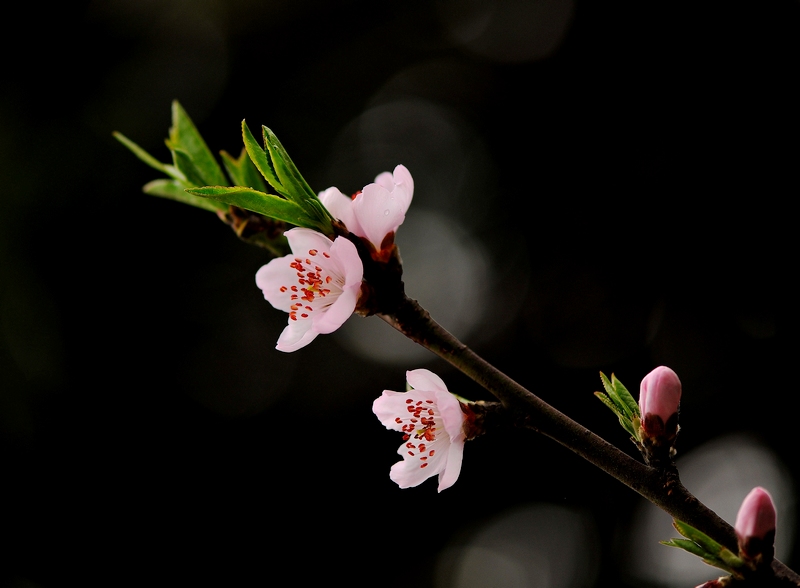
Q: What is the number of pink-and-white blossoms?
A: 3